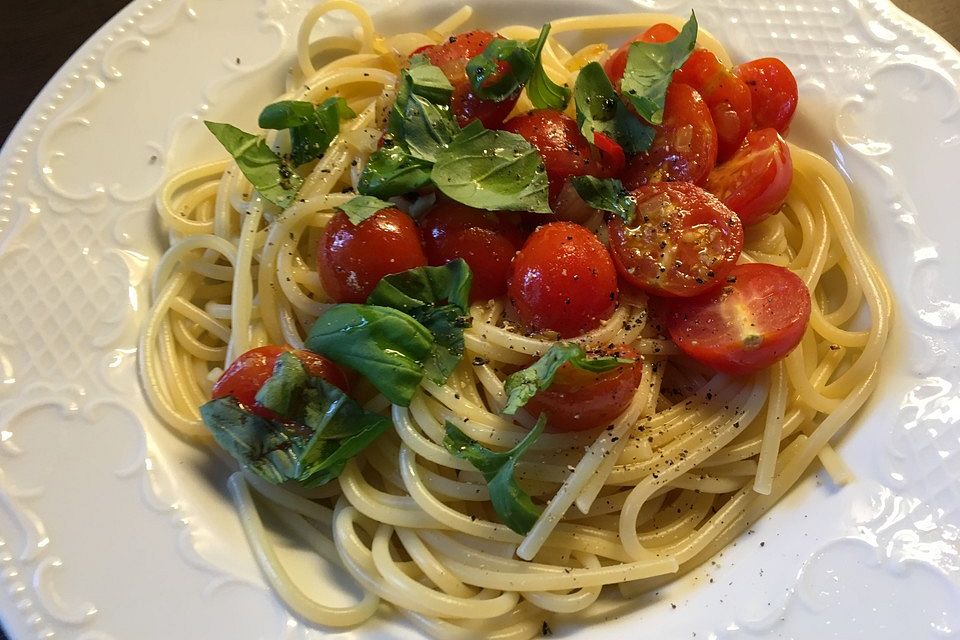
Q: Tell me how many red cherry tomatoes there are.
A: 14